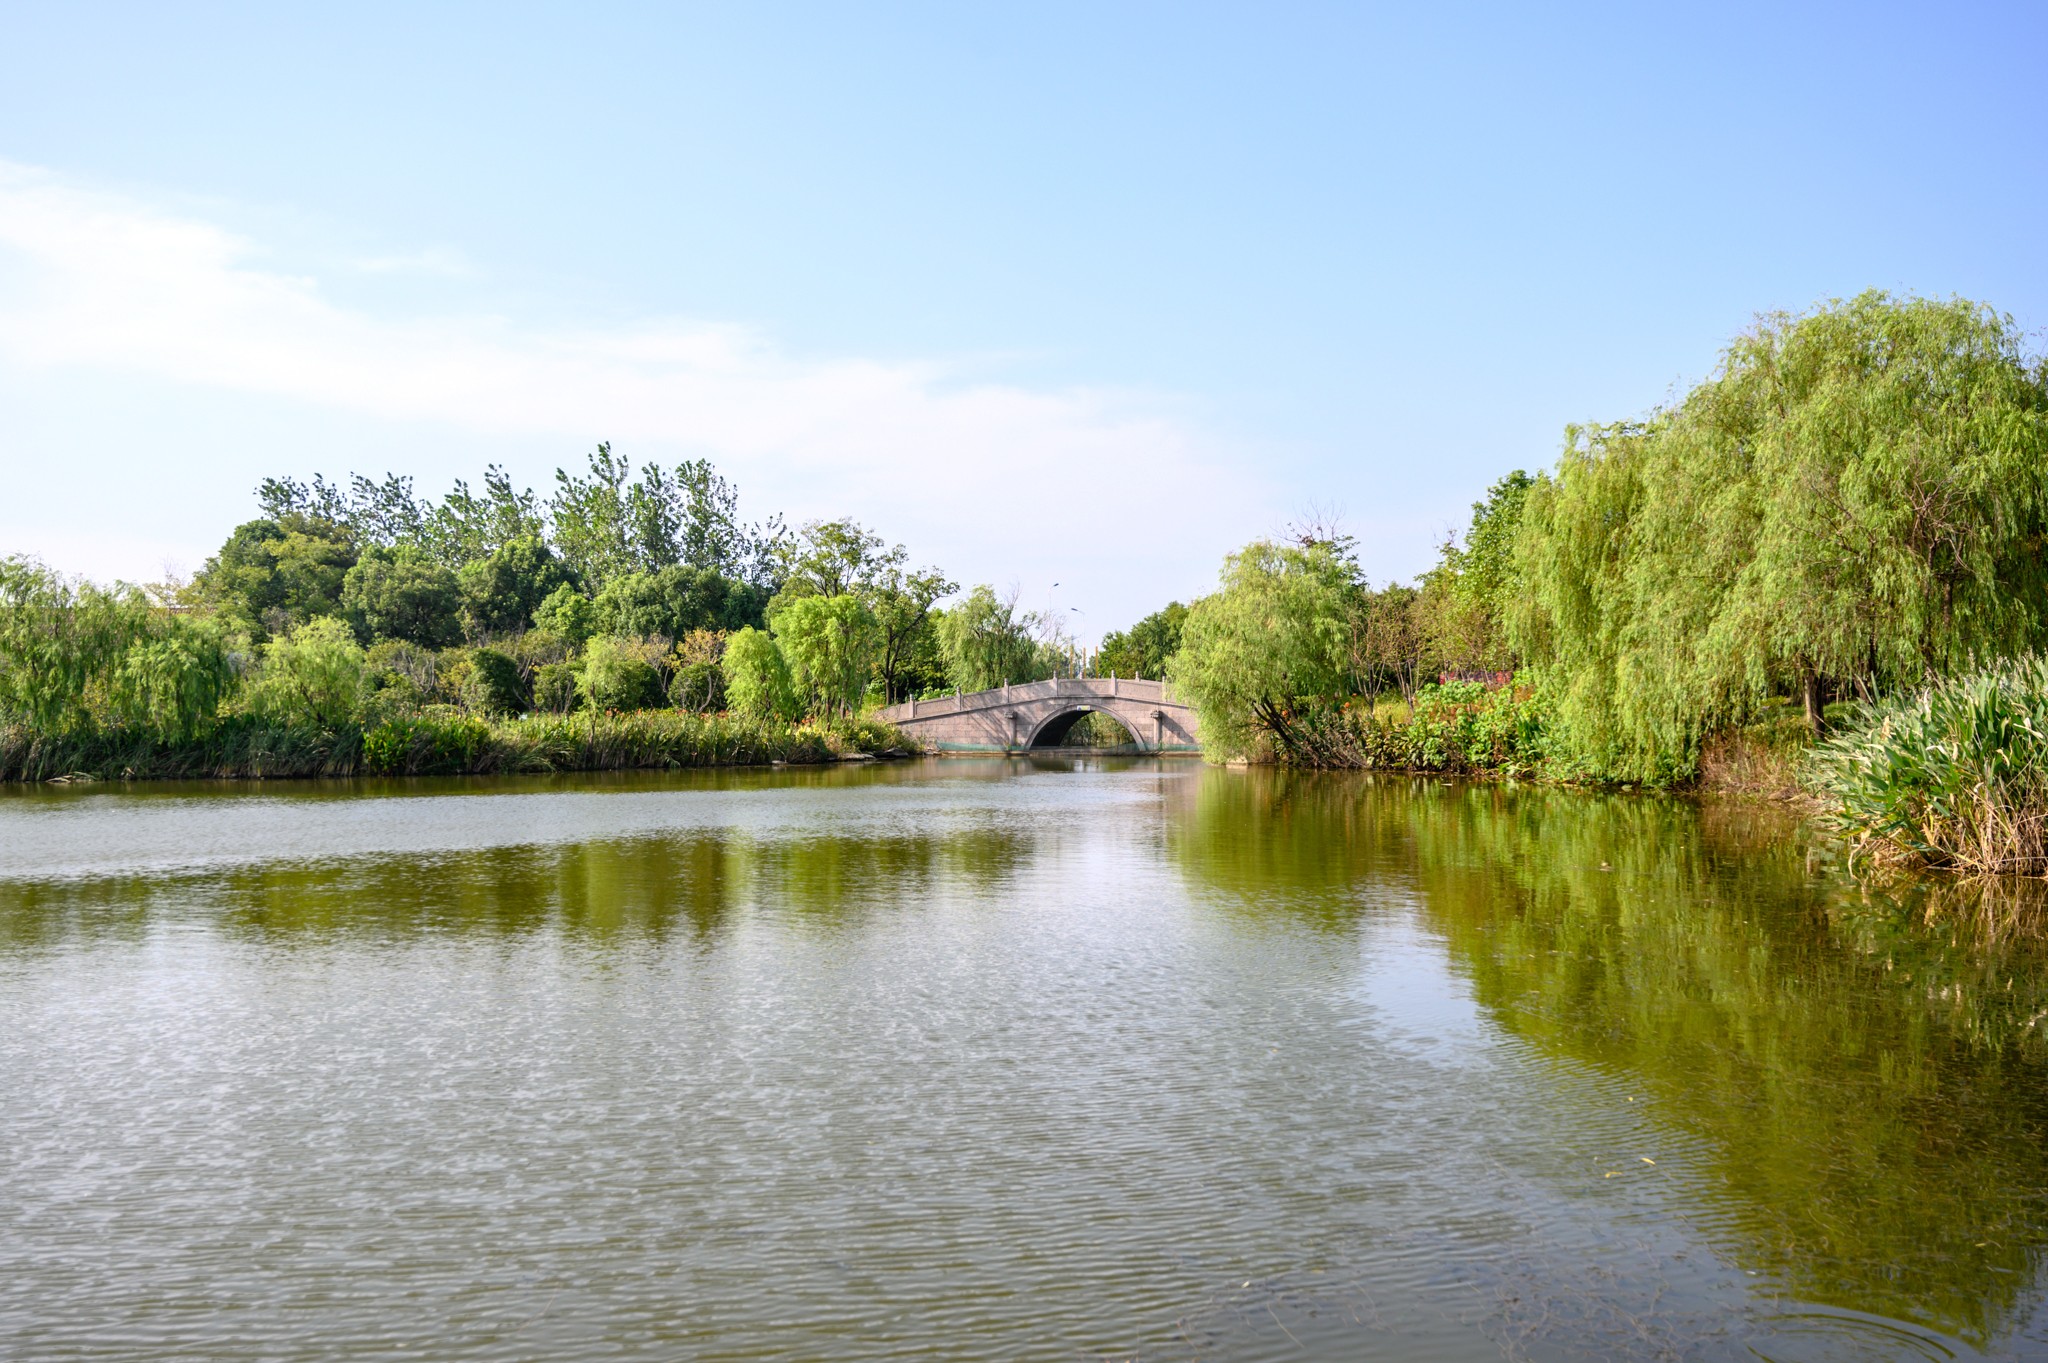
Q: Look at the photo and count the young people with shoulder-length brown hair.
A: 0